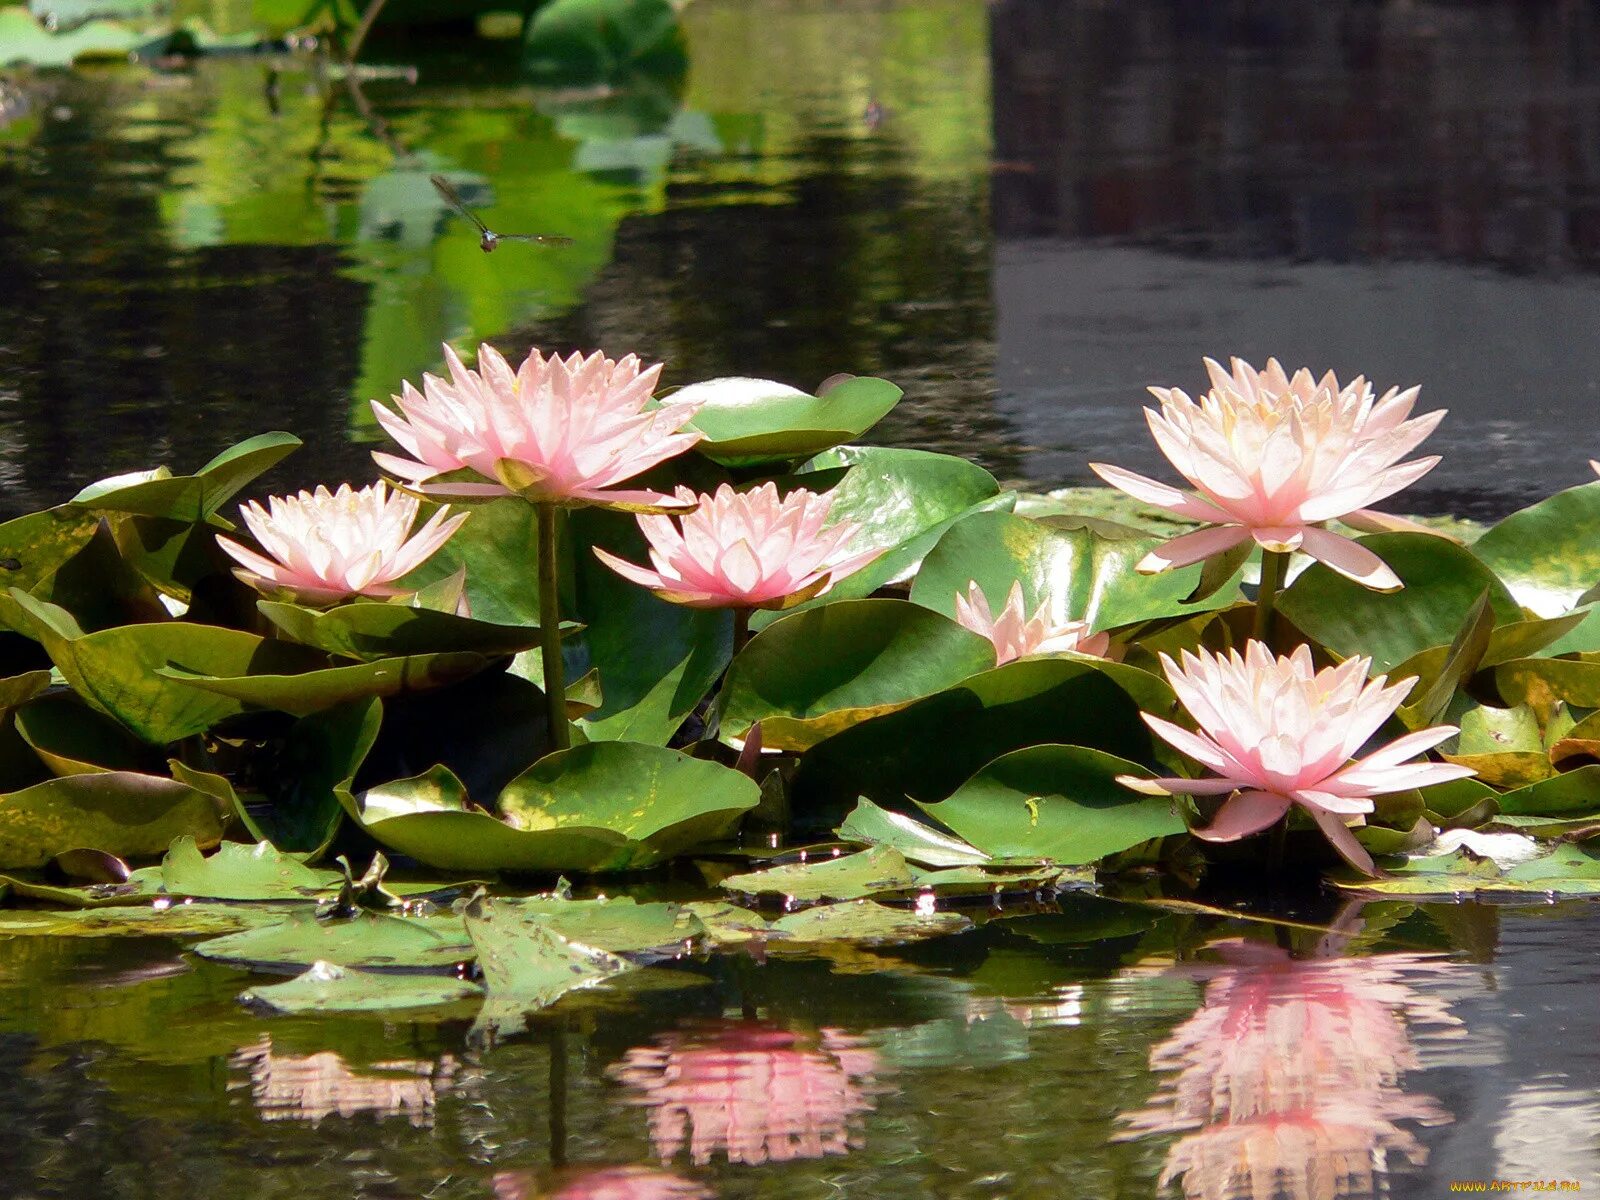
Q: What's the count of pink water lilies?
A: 6